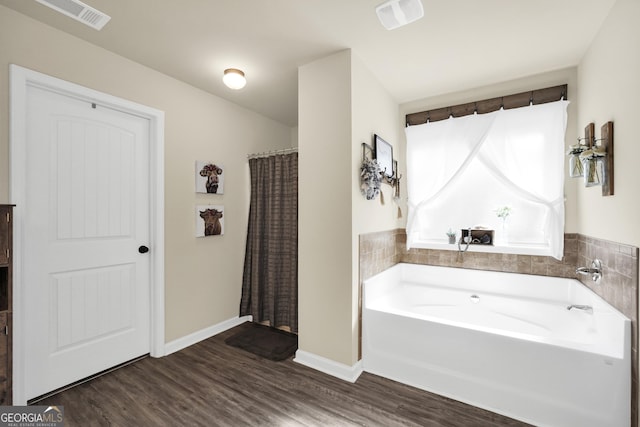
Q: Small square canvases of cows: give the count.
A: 2